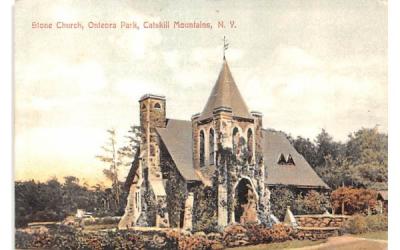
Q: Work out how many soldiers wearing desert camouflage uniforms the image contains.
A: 0